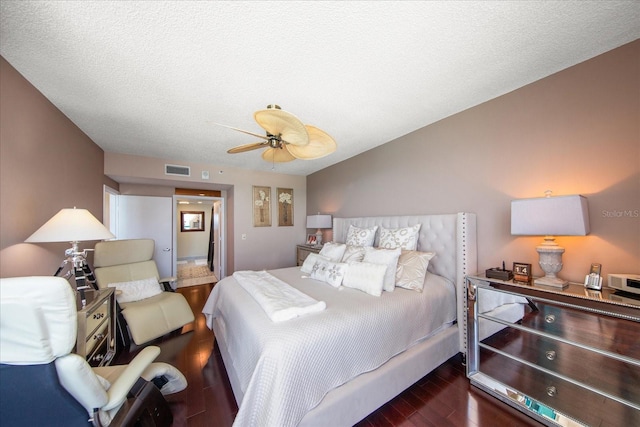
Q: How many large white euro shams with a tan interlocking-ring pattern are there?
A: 2